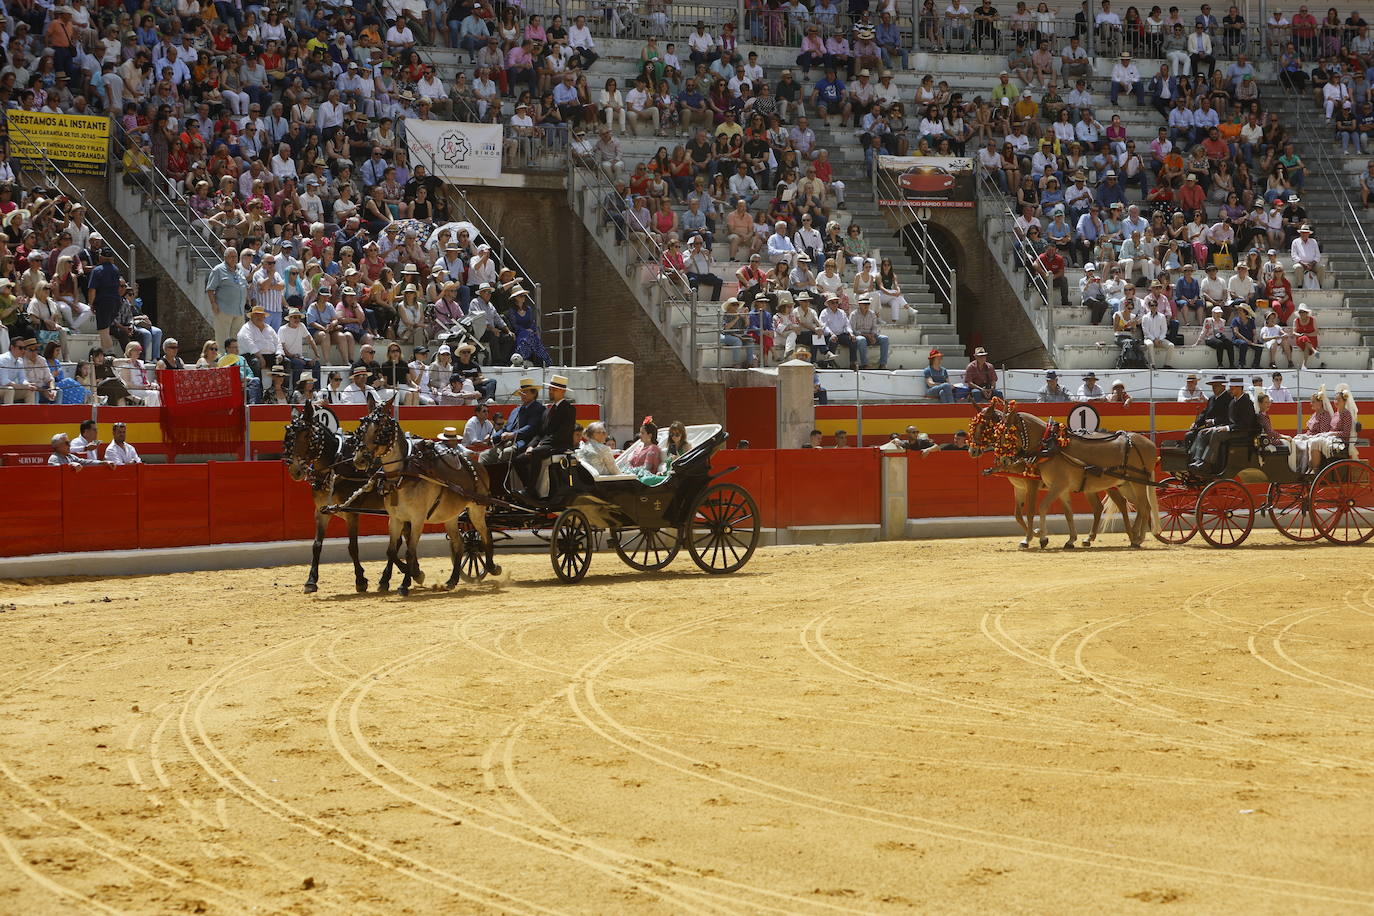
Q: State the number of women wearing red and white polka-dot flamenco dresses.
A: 3